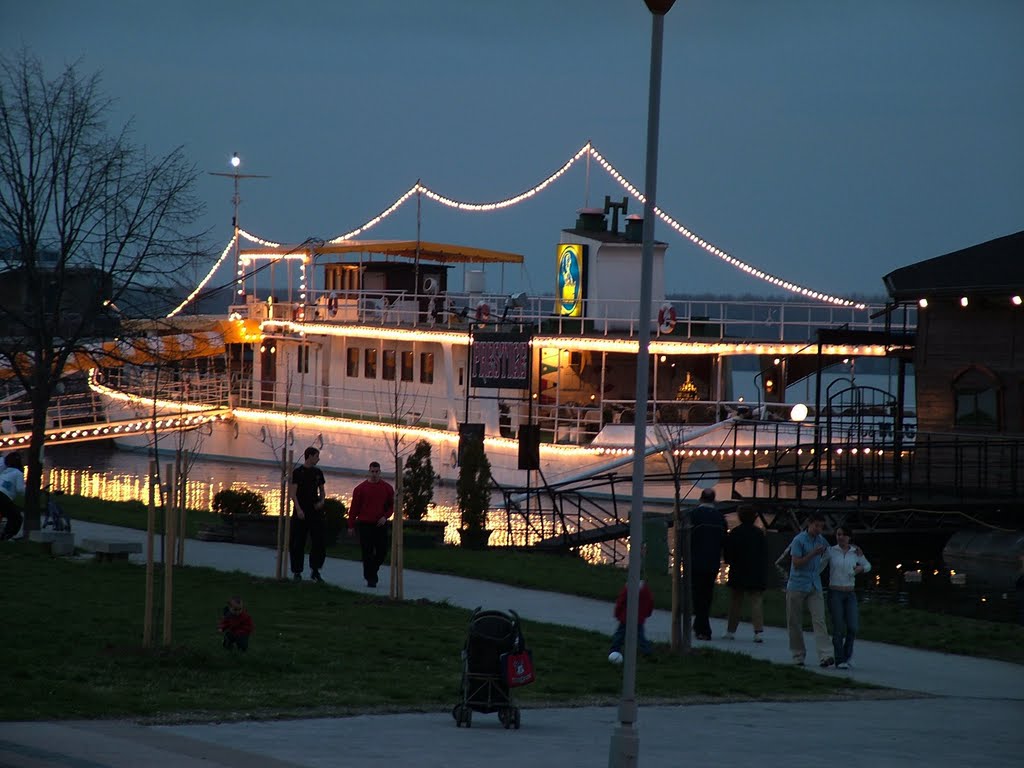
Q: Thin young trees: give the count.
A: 5